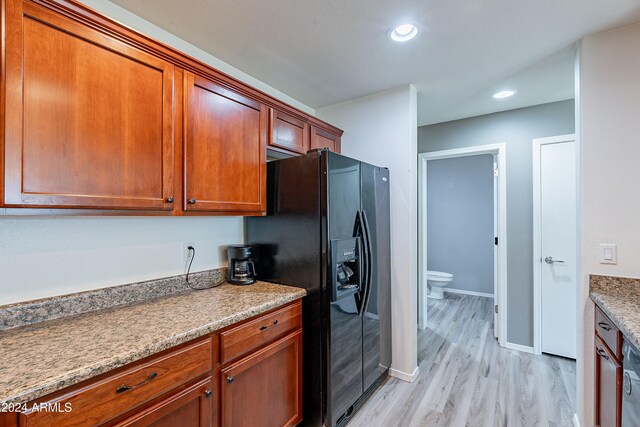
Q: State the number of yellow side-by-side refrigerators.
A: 0